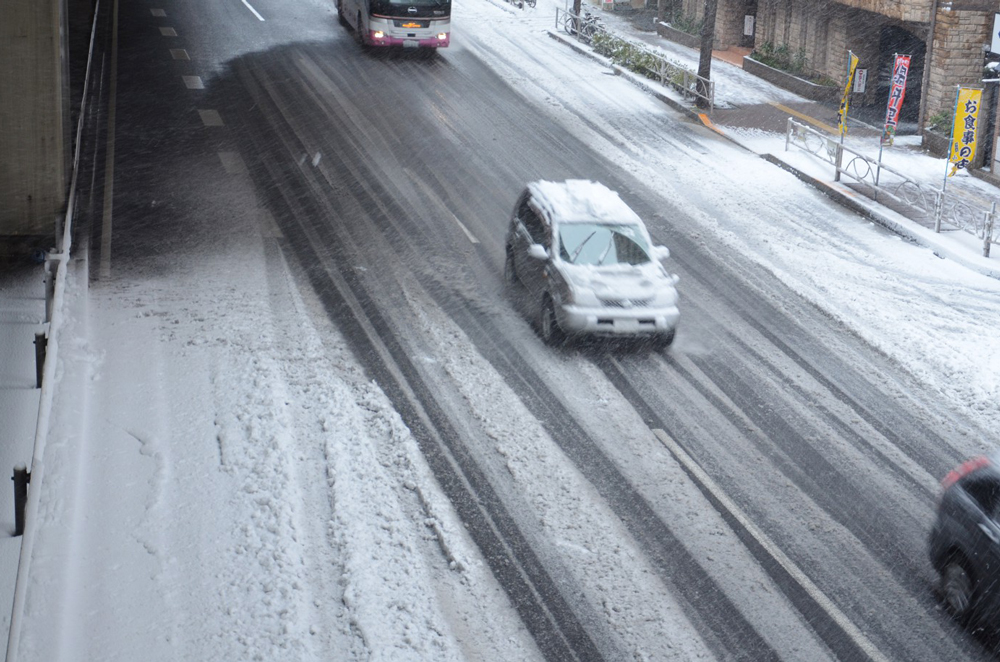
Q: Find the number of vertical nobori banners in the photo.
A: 3